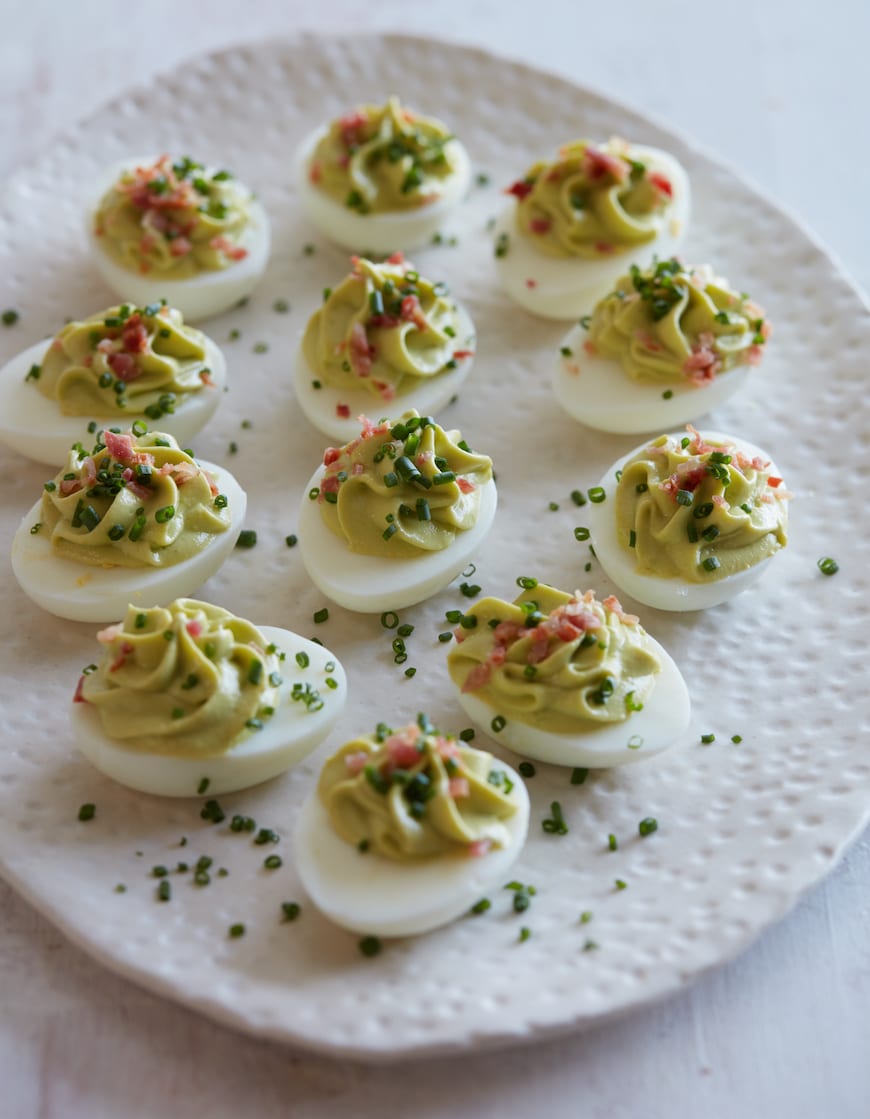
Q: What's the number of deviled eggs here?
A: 12